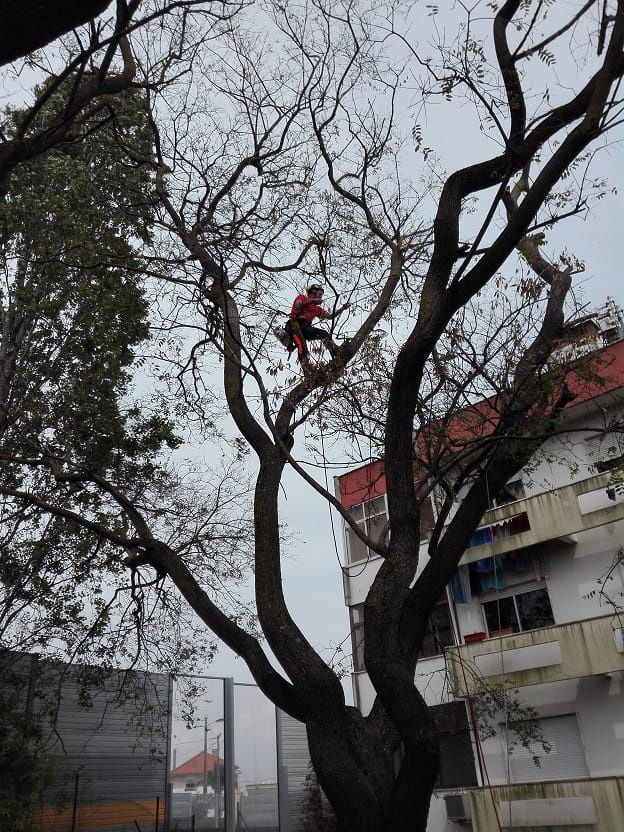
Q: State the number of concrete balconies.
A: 3